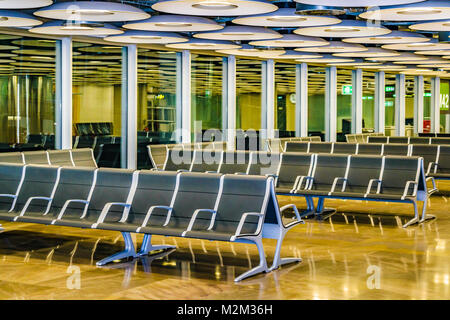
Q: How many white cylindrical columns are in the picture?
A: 12